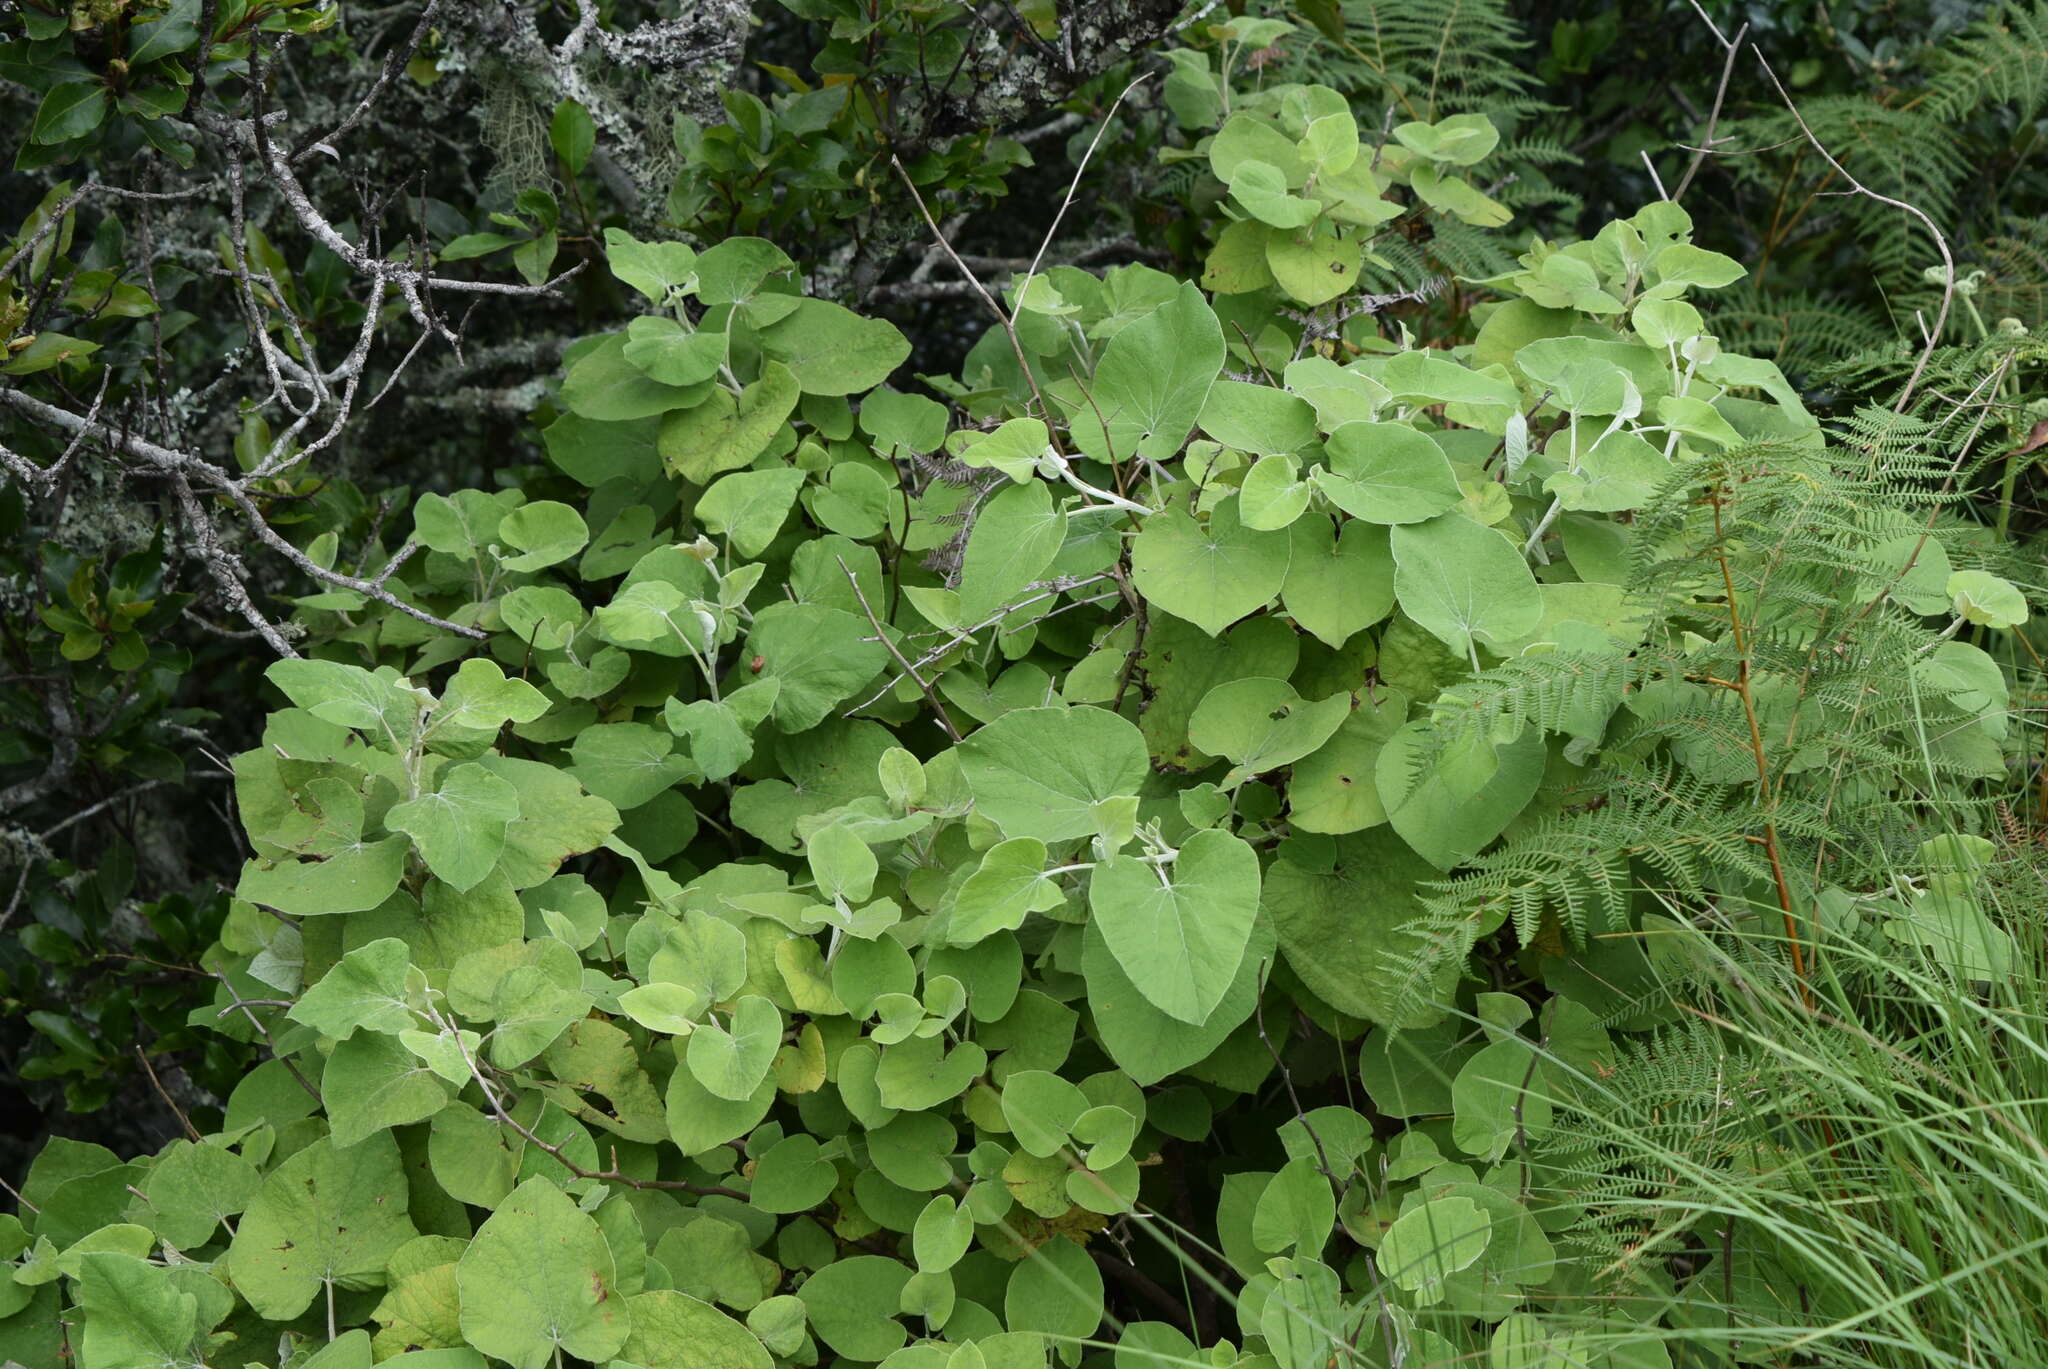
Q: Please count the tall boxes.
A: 0